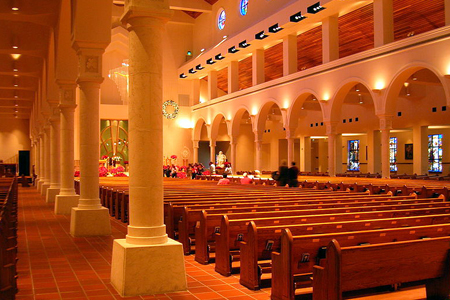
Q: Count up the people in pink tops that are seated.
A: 2